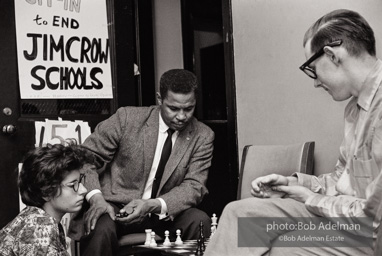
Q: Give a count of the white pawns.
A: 3